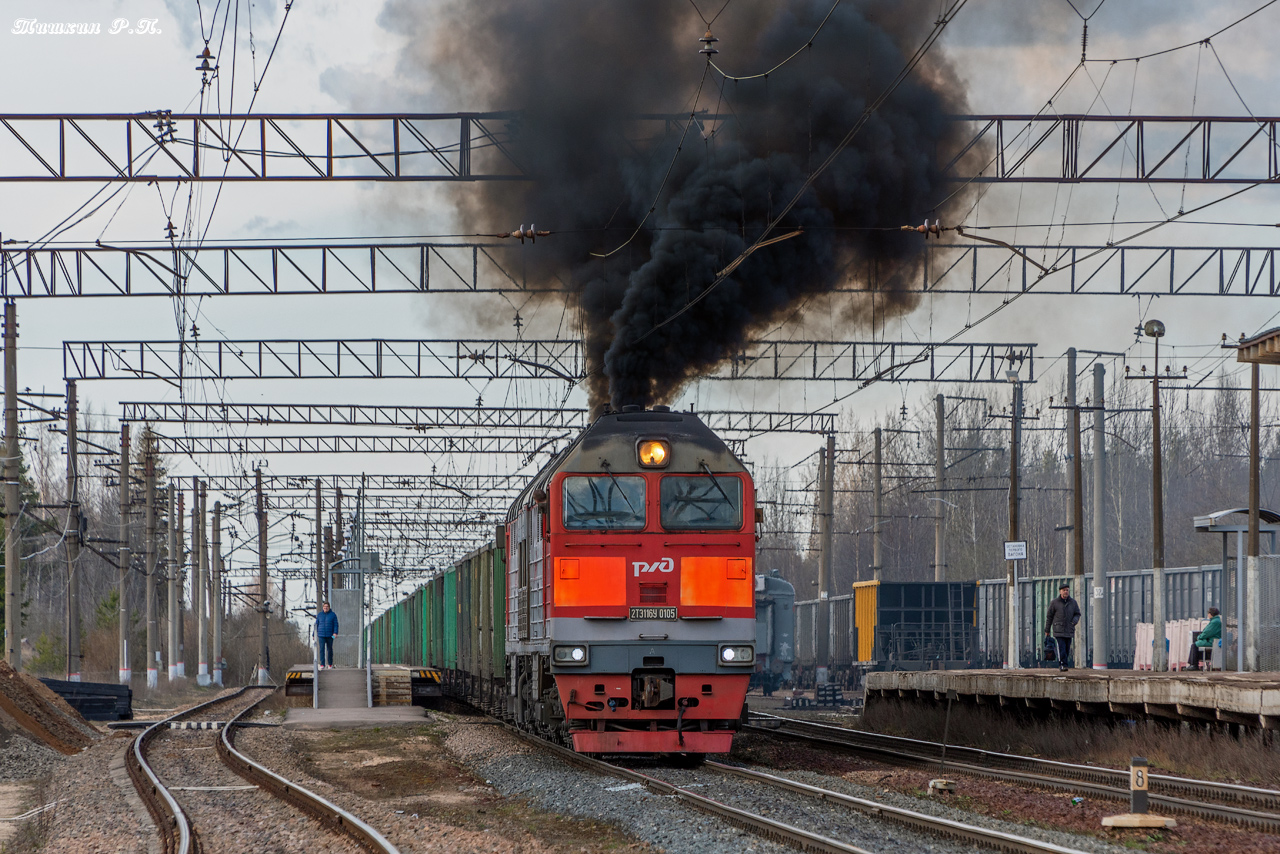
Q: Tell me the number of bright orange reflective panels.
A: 2